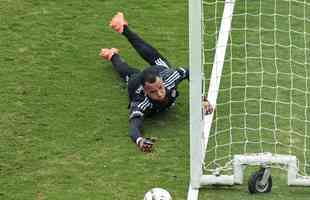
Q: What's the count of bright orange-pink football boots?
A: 2